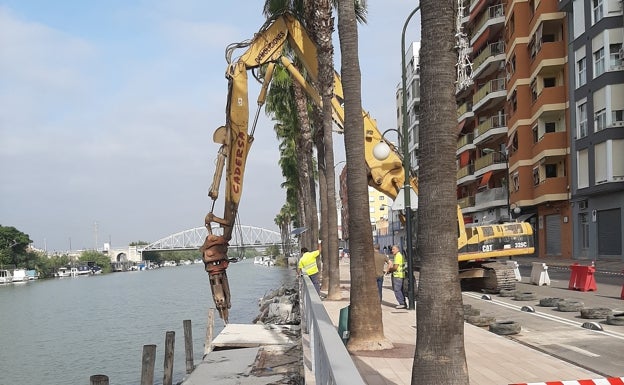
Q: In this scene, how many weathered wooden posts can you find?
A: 5